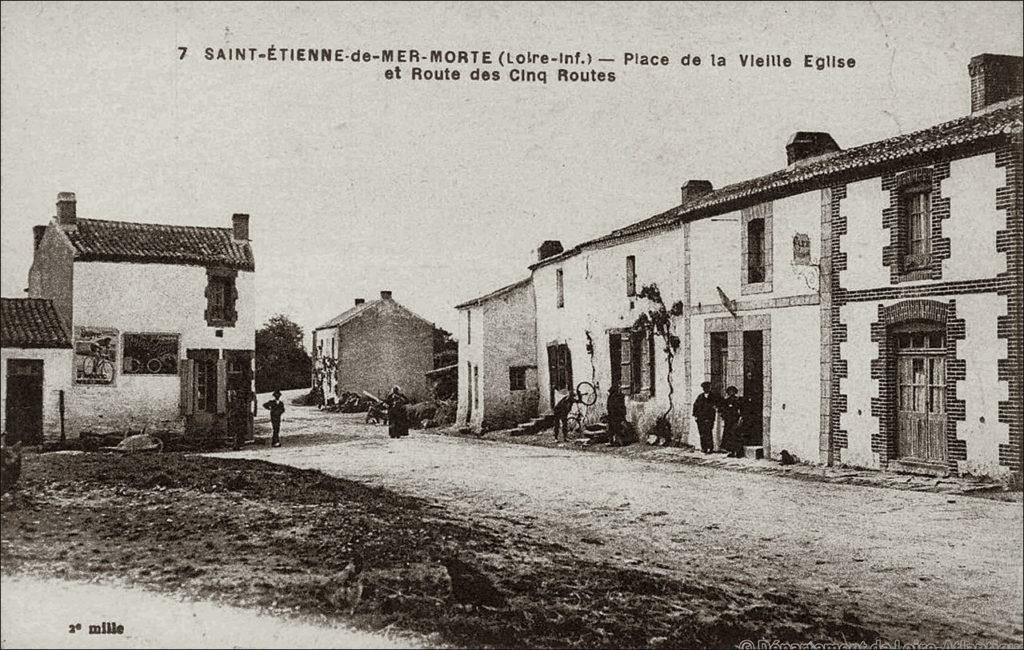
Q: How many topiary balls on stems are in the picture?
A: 0